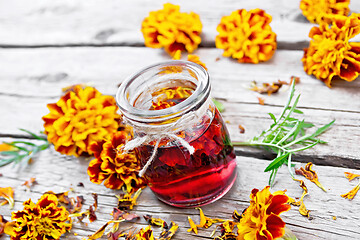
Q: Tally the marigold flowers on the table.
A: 8